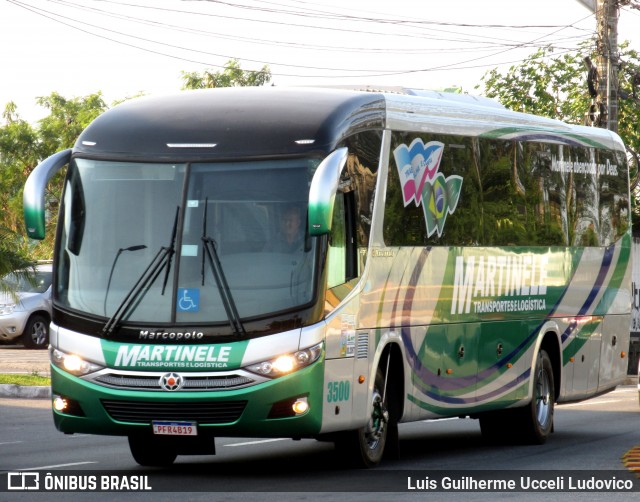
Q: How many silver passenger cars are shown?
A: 1